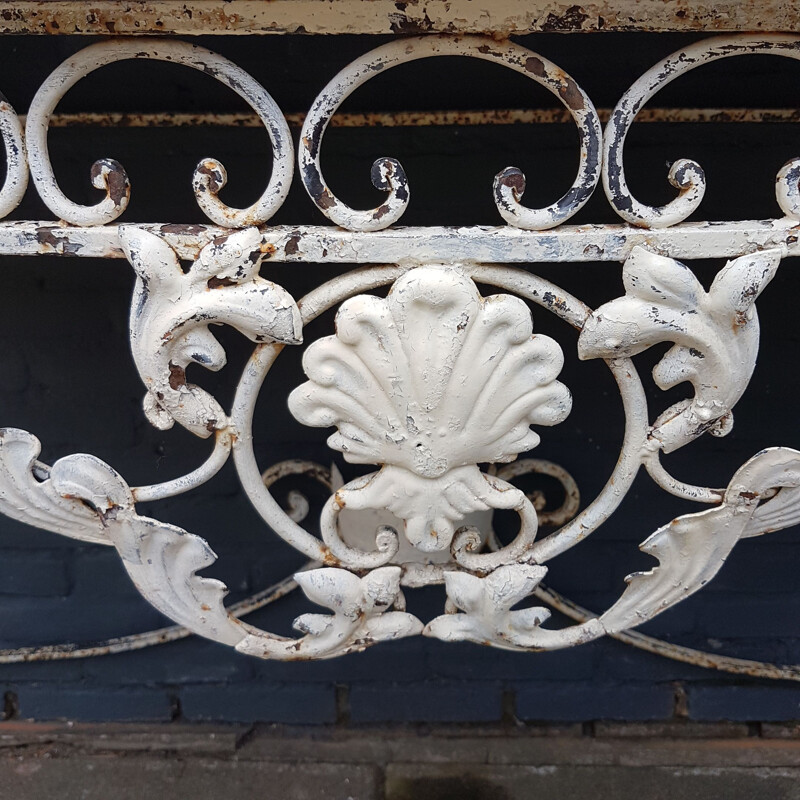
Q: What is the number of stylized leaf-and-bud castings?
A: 4